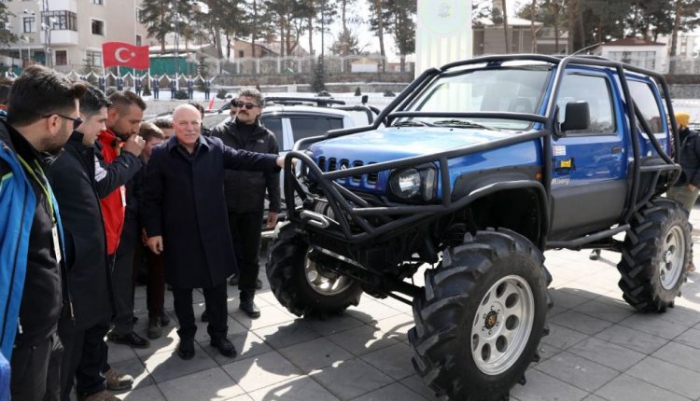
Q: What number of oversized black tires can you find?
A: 3